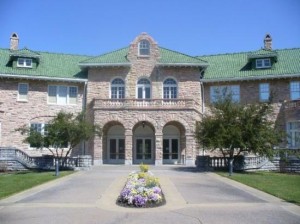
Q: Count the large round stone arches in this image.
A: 3